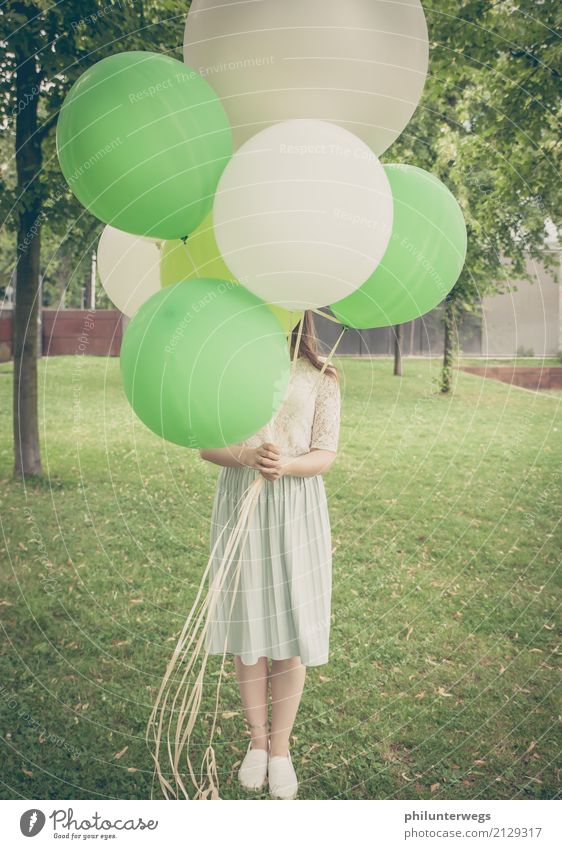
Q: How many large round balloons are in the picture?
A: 7